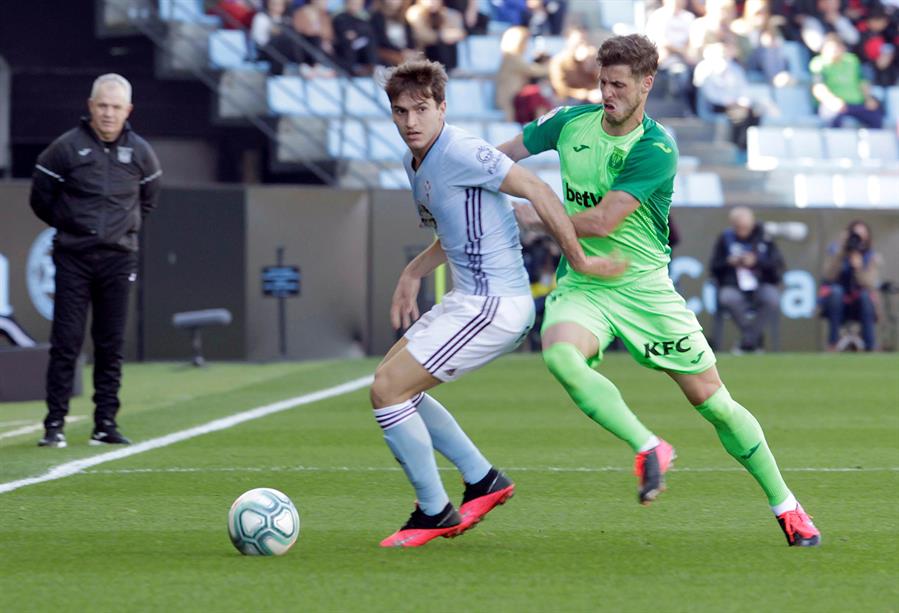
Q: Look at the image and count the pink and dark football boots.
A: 4